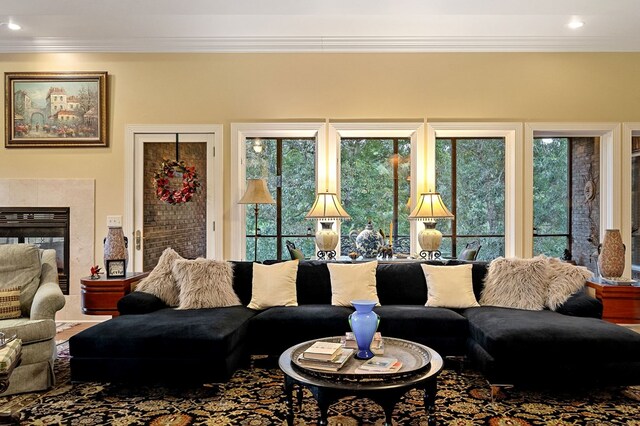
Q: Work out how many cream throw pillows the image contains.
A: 3